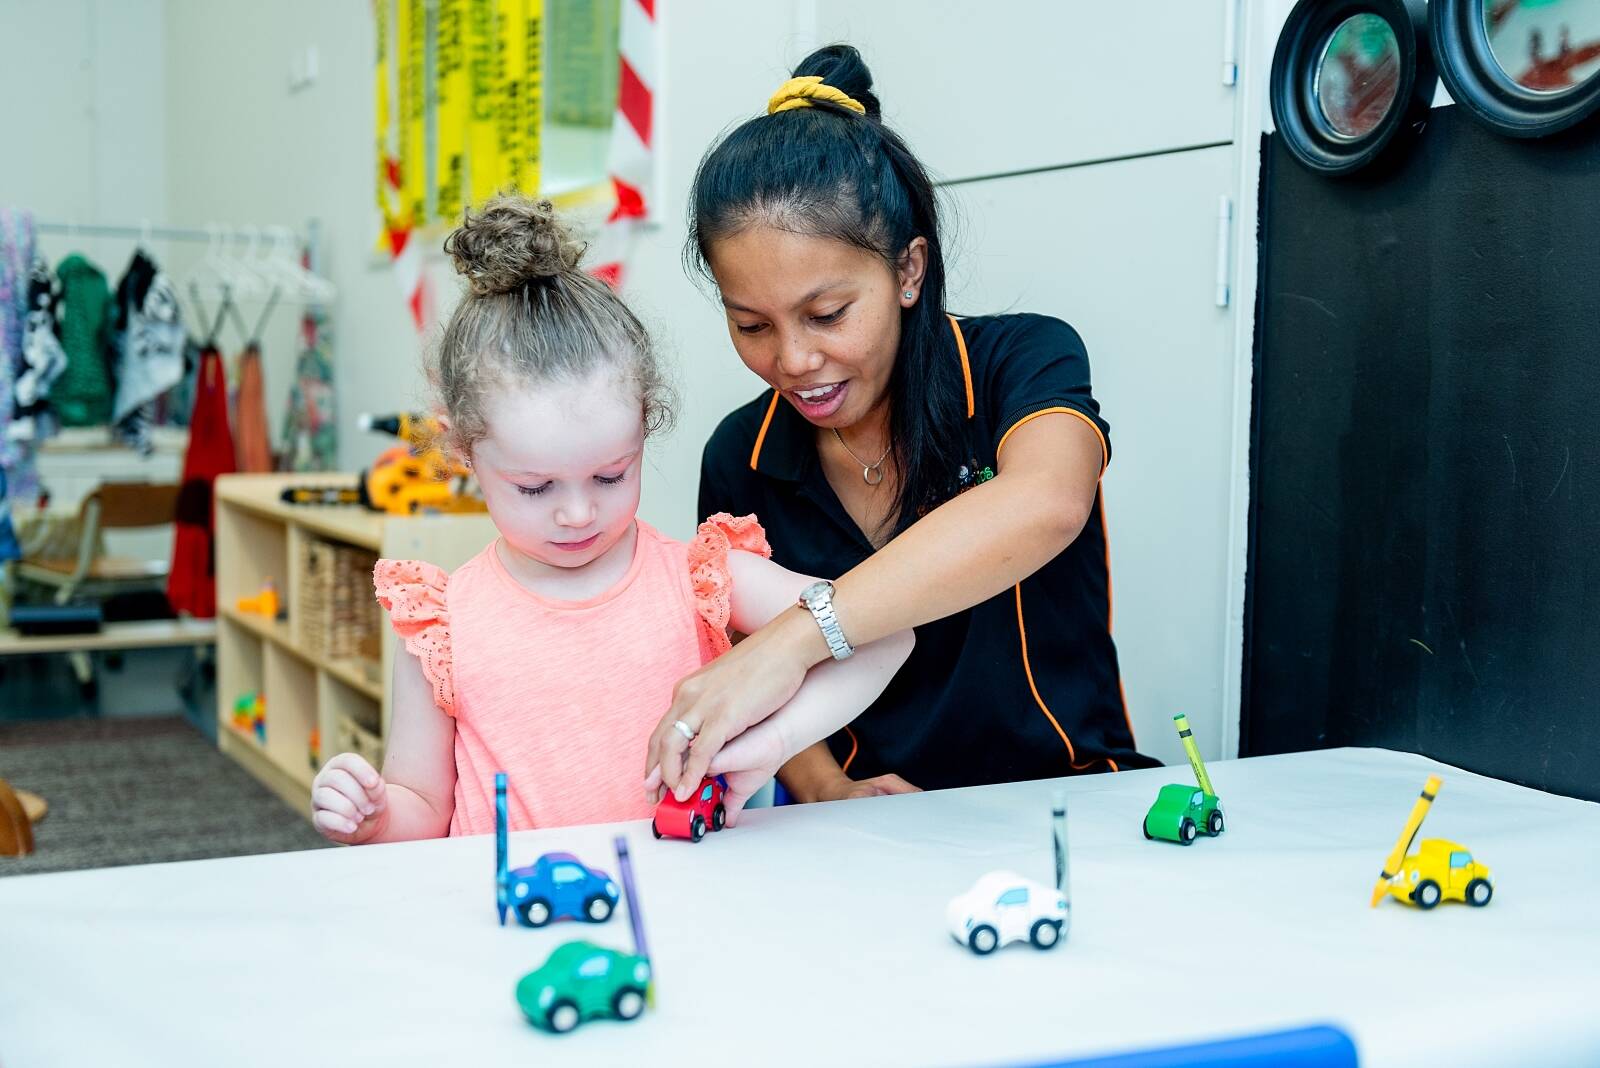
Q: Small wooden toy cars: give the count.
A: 6